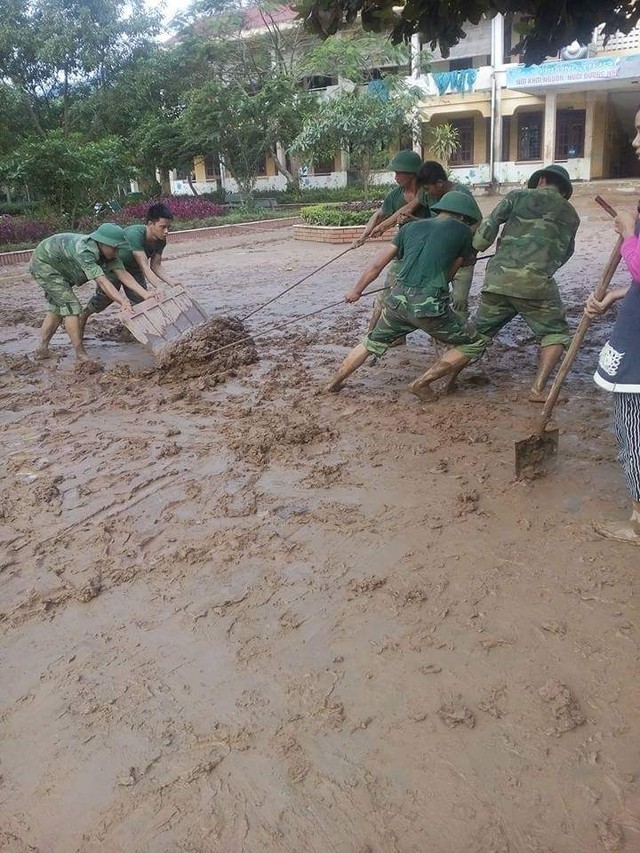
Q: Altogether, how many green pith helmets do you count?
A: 4